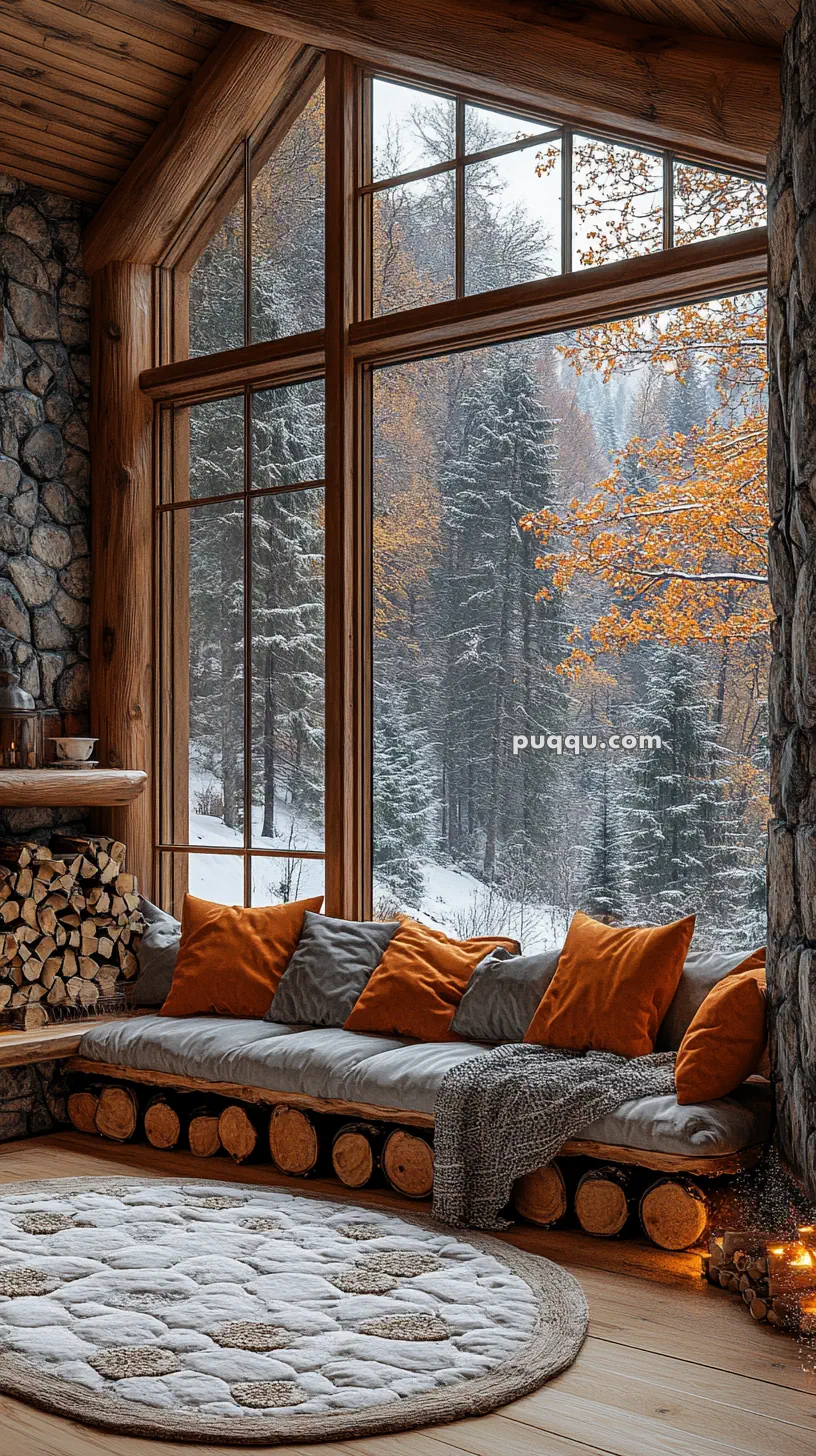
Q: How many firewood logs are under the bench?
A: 11